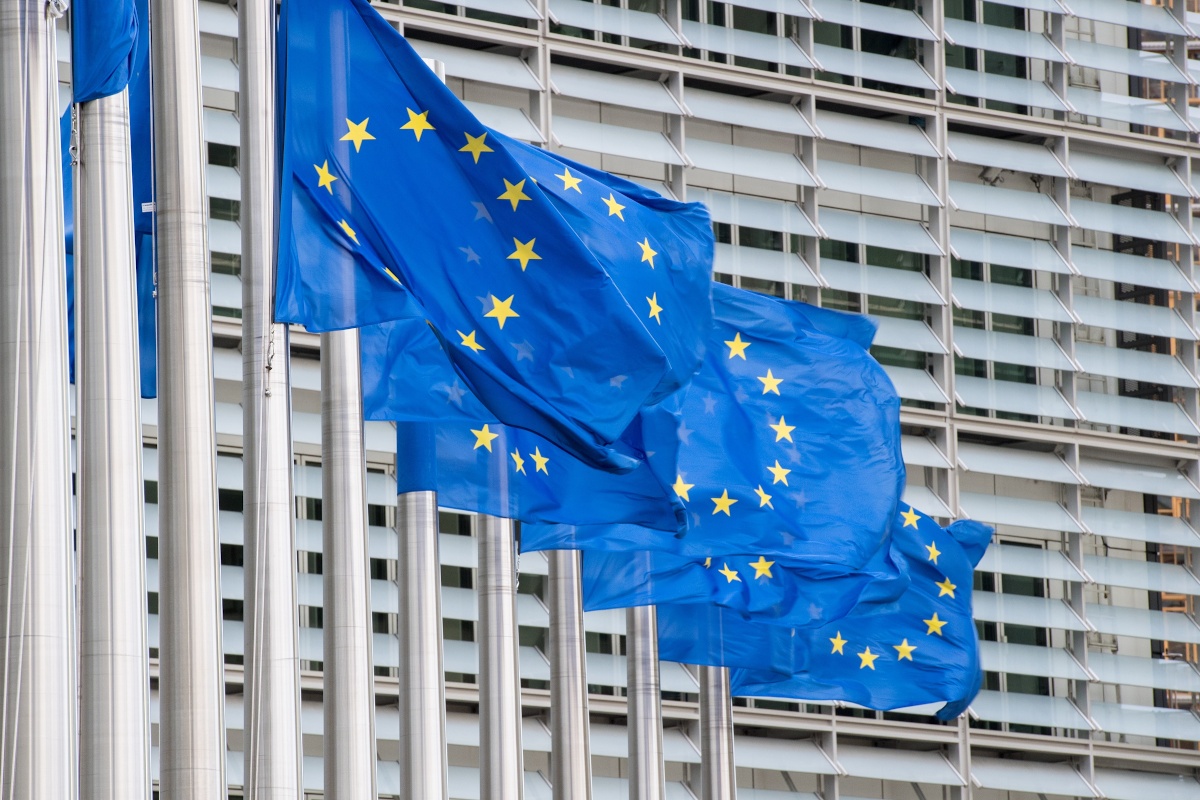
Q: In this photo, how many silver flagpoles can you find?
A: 10